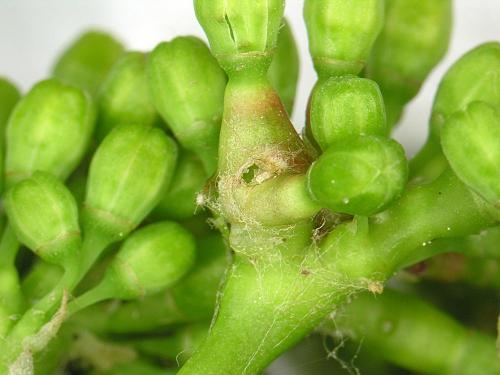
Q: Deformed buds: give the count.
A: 1